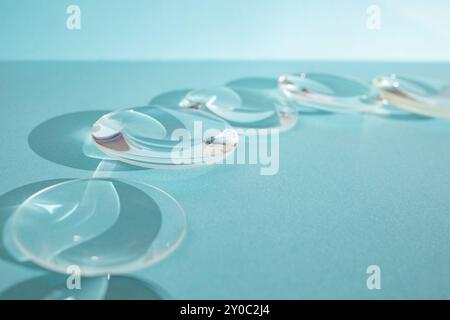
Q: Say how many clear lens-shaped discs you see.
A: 5